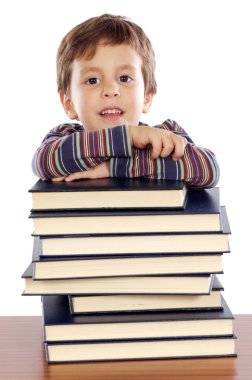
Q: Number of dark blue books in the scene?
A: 8